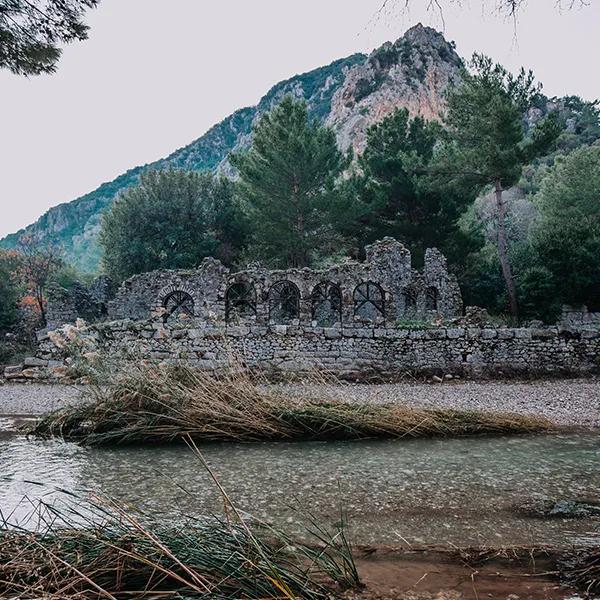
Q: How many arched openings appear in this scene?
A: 7